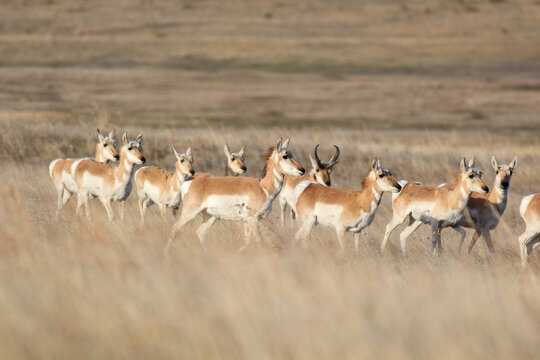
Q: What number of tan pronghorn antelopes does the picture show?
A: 10